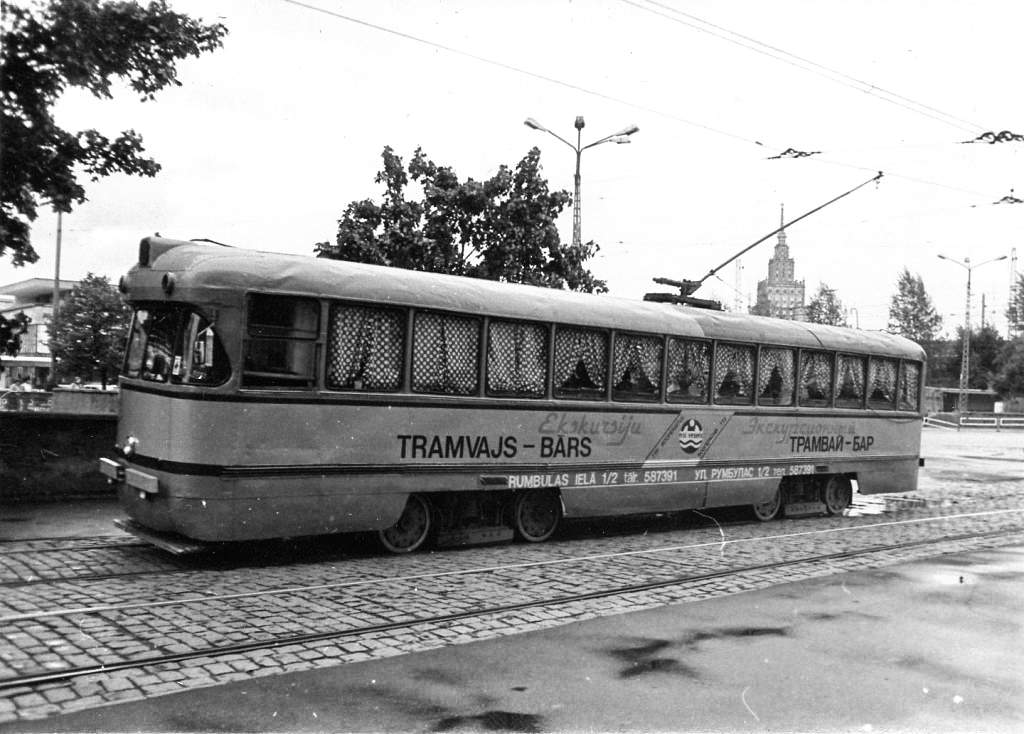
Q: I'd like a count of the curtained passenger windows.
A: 12